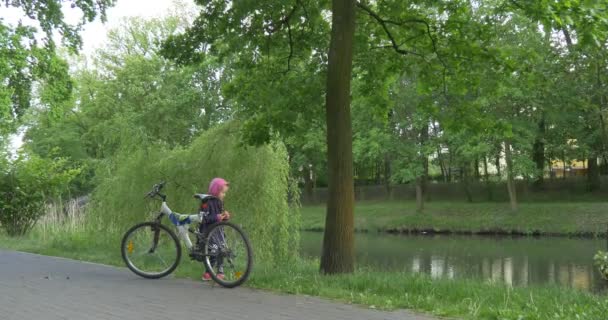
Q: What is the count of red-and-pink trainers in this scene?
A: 2